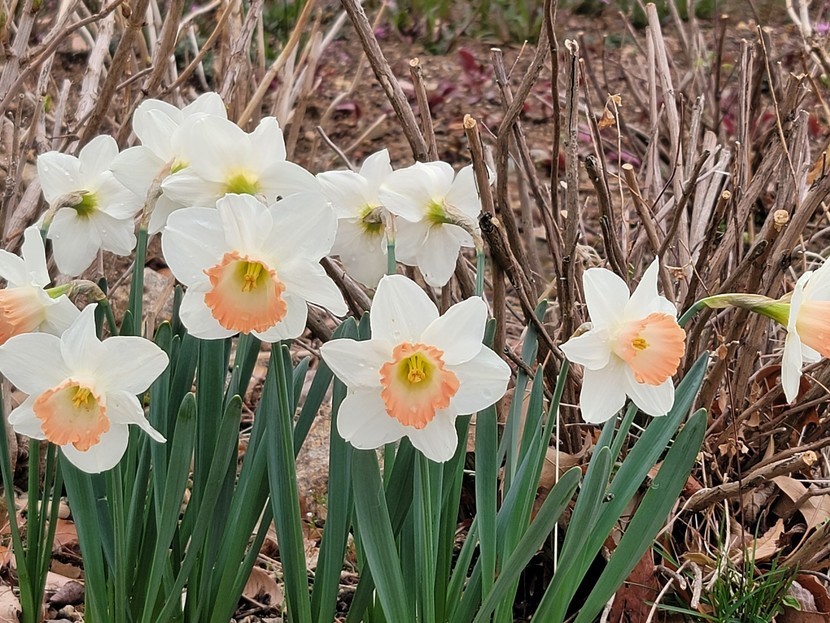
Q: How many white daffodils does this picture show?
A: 11